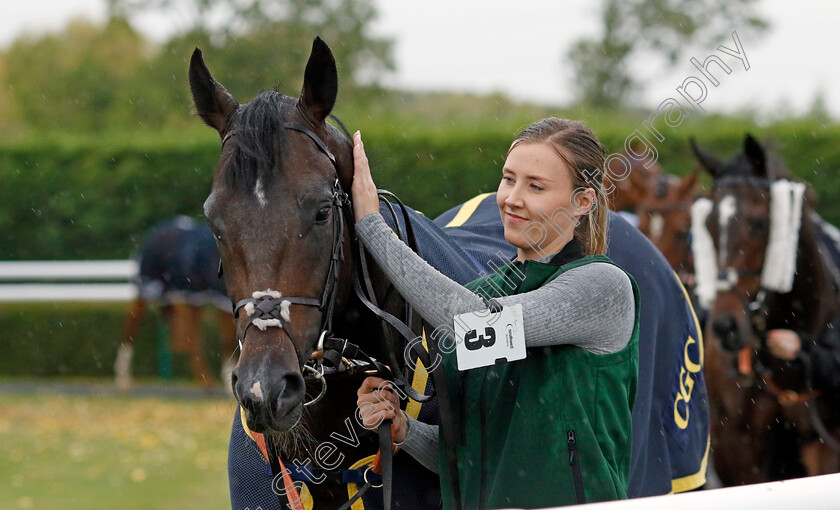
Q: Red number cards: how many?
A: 0